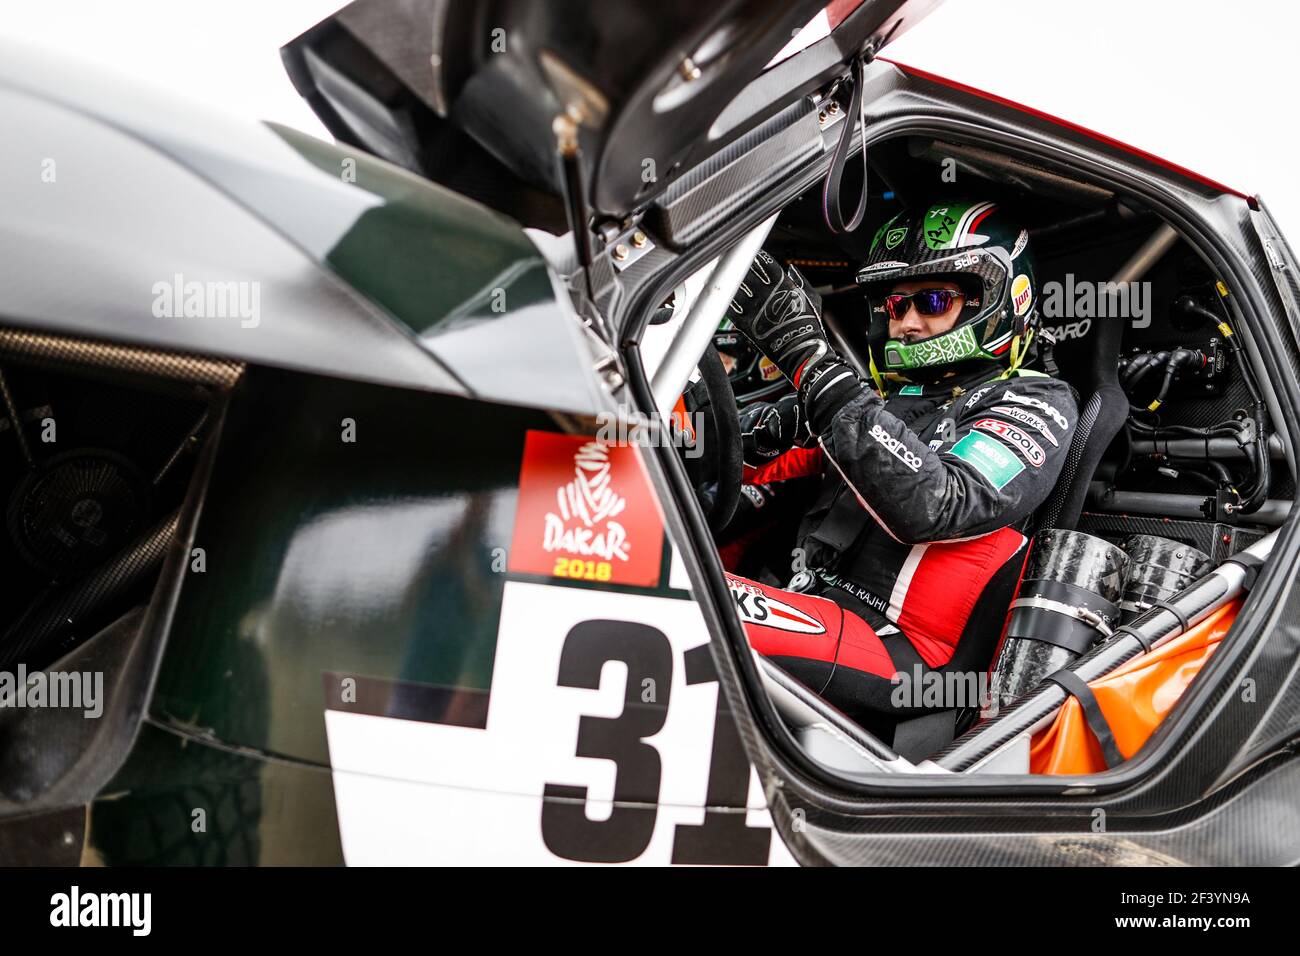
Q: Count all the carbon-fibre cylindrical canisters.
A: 2